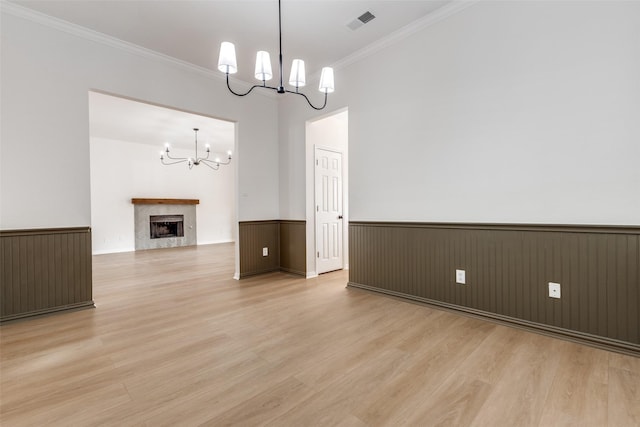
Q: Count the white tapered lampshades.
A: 4